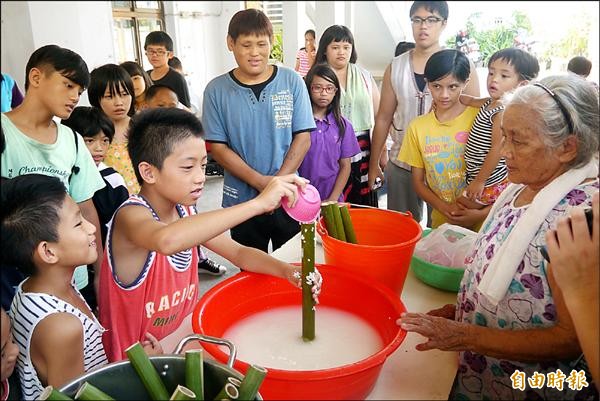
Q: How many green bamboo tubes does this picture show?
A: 12